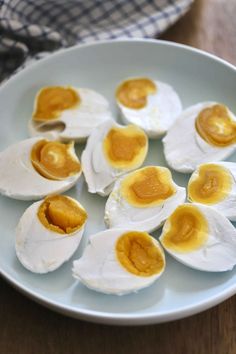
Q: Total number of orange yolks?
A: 10